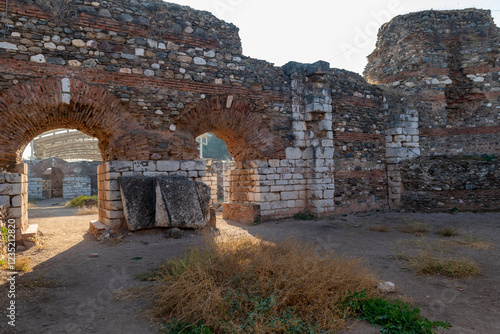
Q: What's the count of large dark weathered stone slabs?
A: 2